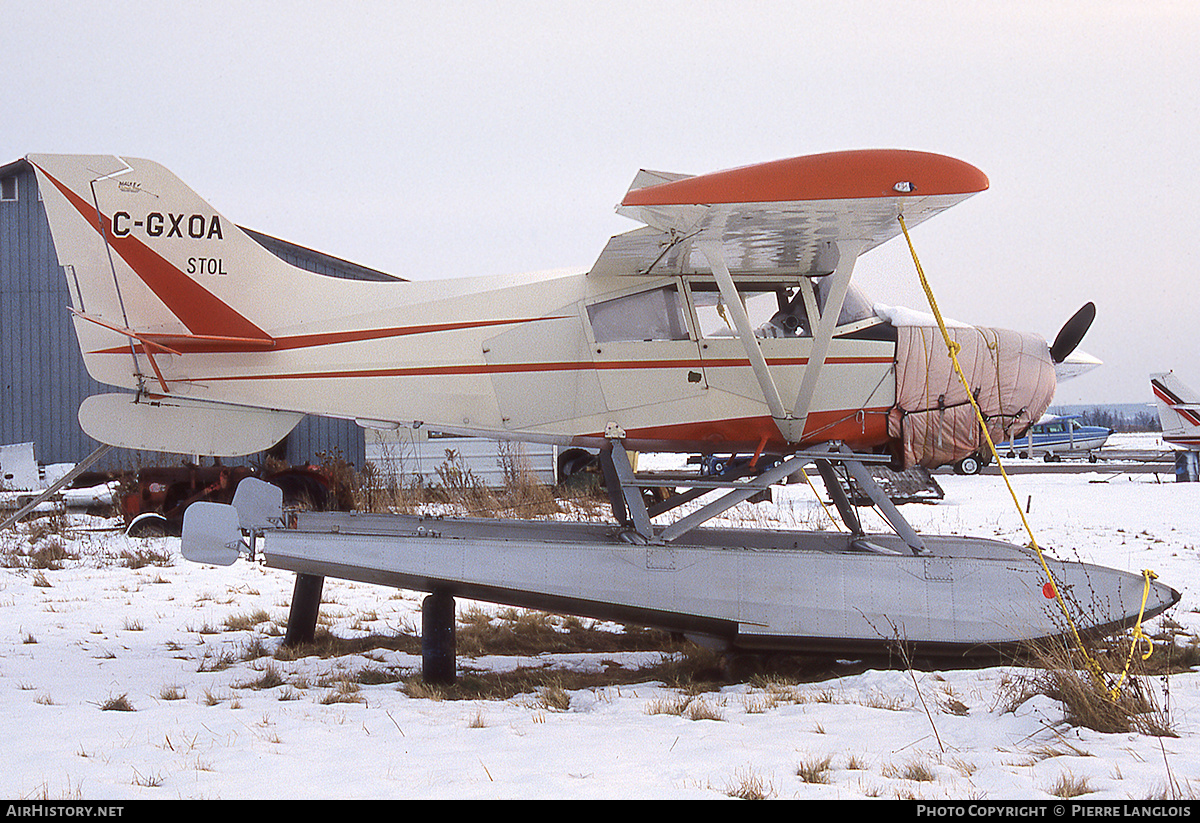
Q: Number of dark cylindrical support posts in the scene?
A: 2